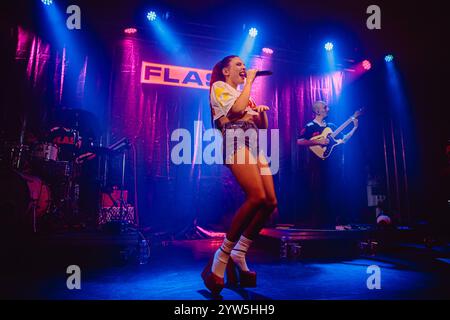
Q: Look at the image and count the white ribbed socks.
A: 2